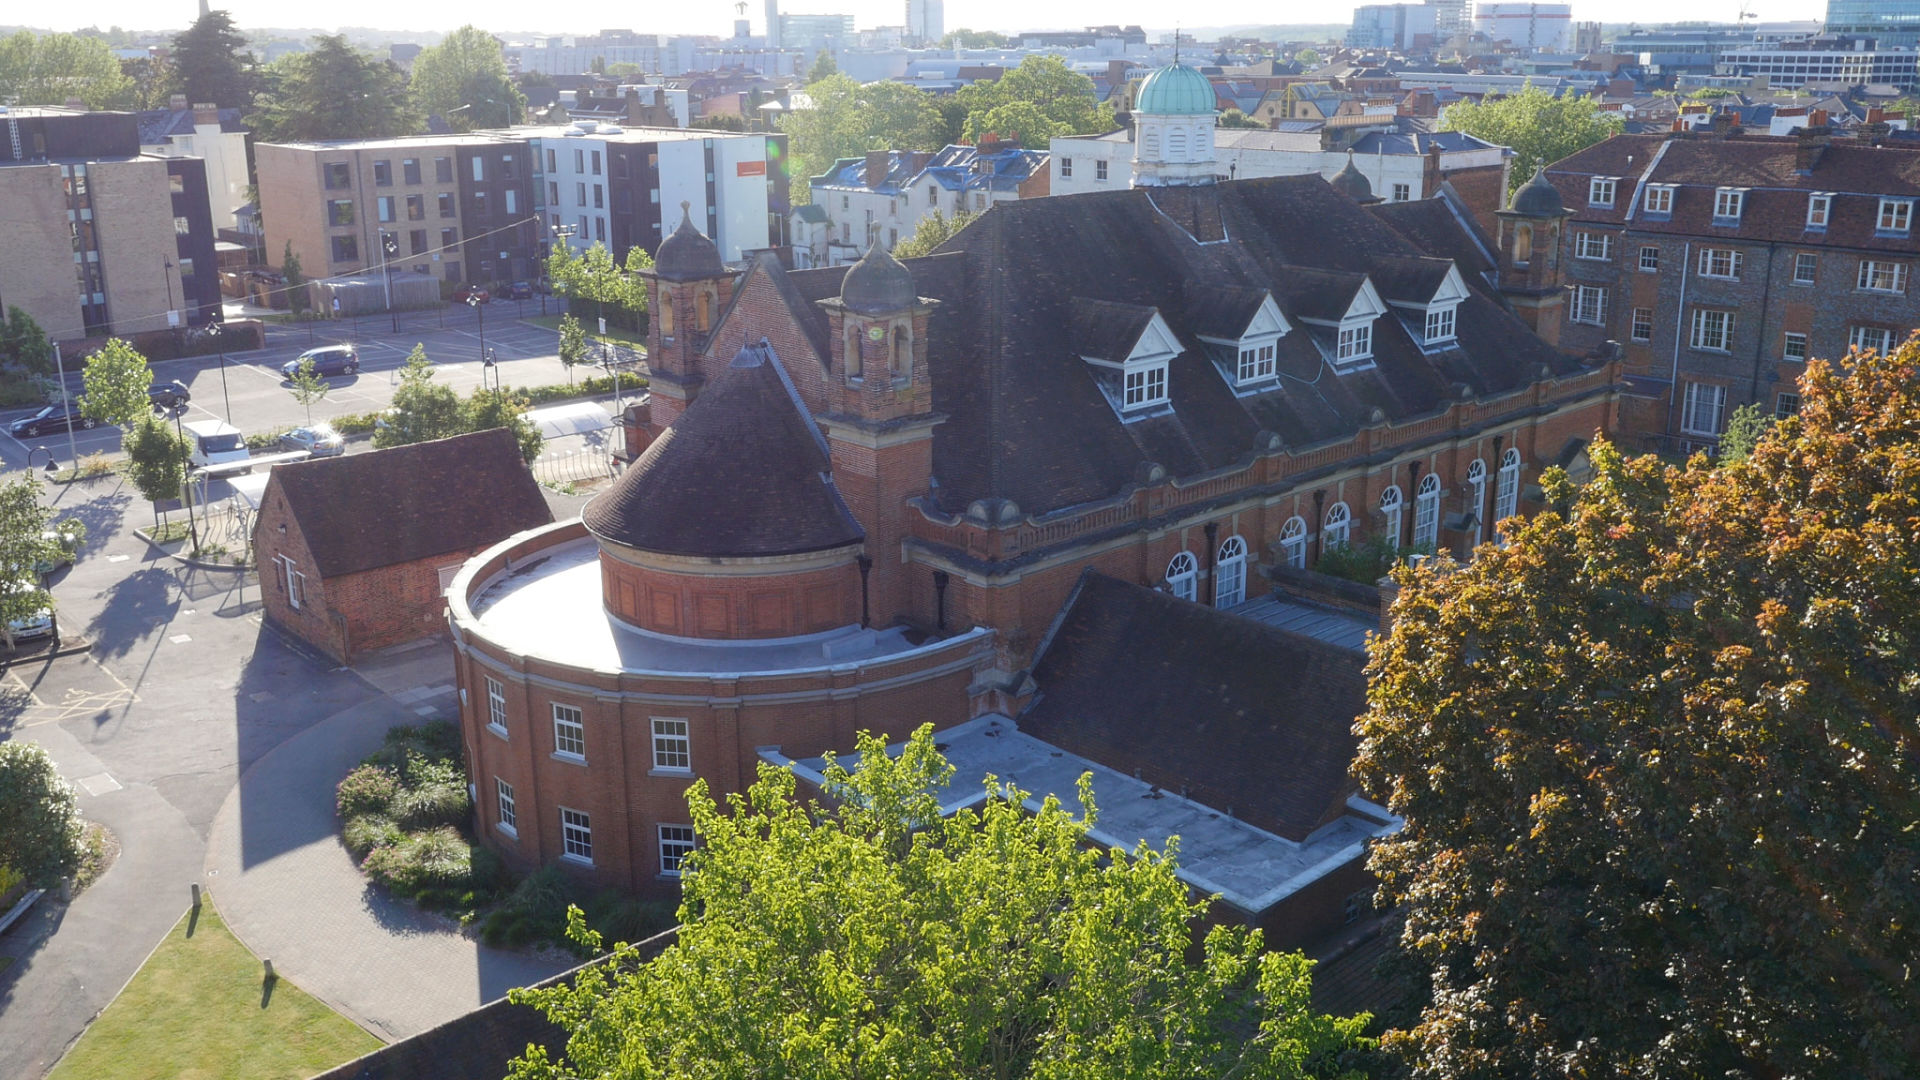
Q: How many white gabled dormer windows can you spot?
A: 4